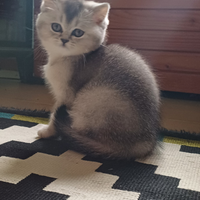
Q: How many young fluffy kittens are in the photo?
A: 1